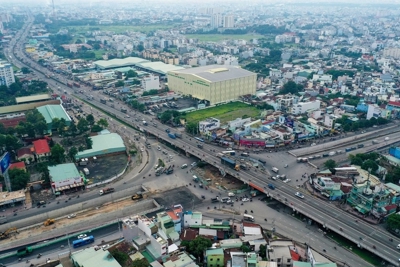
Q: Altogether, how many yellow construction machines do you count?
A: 3